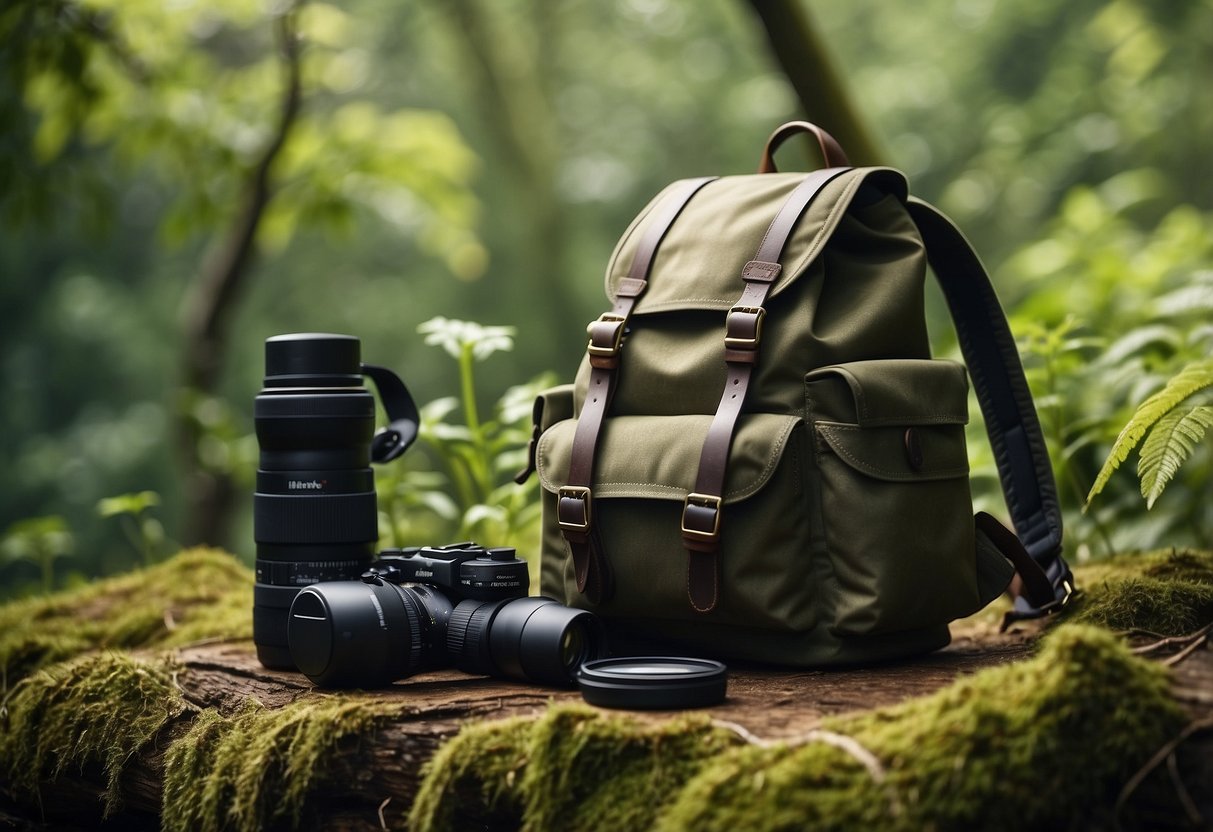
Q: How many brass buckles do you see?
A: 4